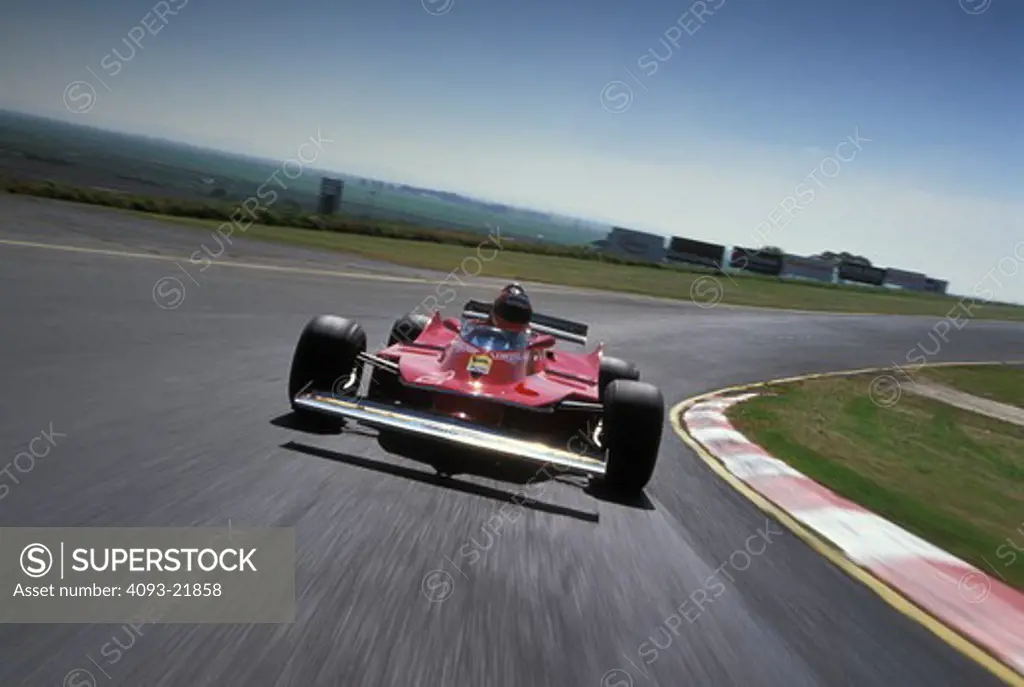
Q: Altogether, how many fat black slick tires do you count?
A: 4